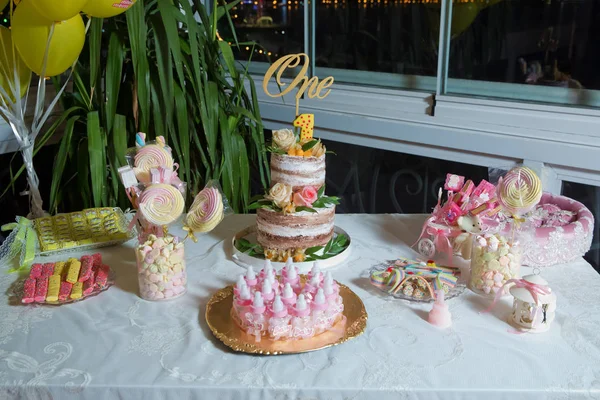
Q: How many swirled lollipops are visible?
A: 4